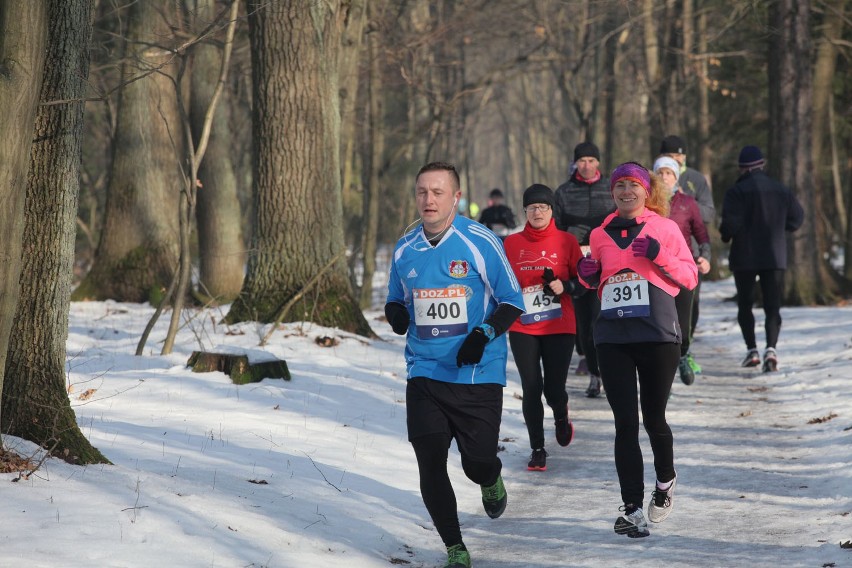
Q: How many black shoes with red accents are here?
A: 2